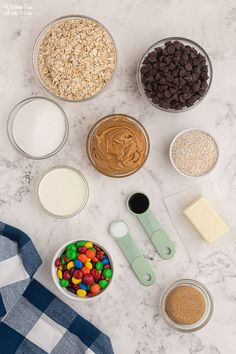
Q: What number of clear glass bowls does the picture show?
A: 6